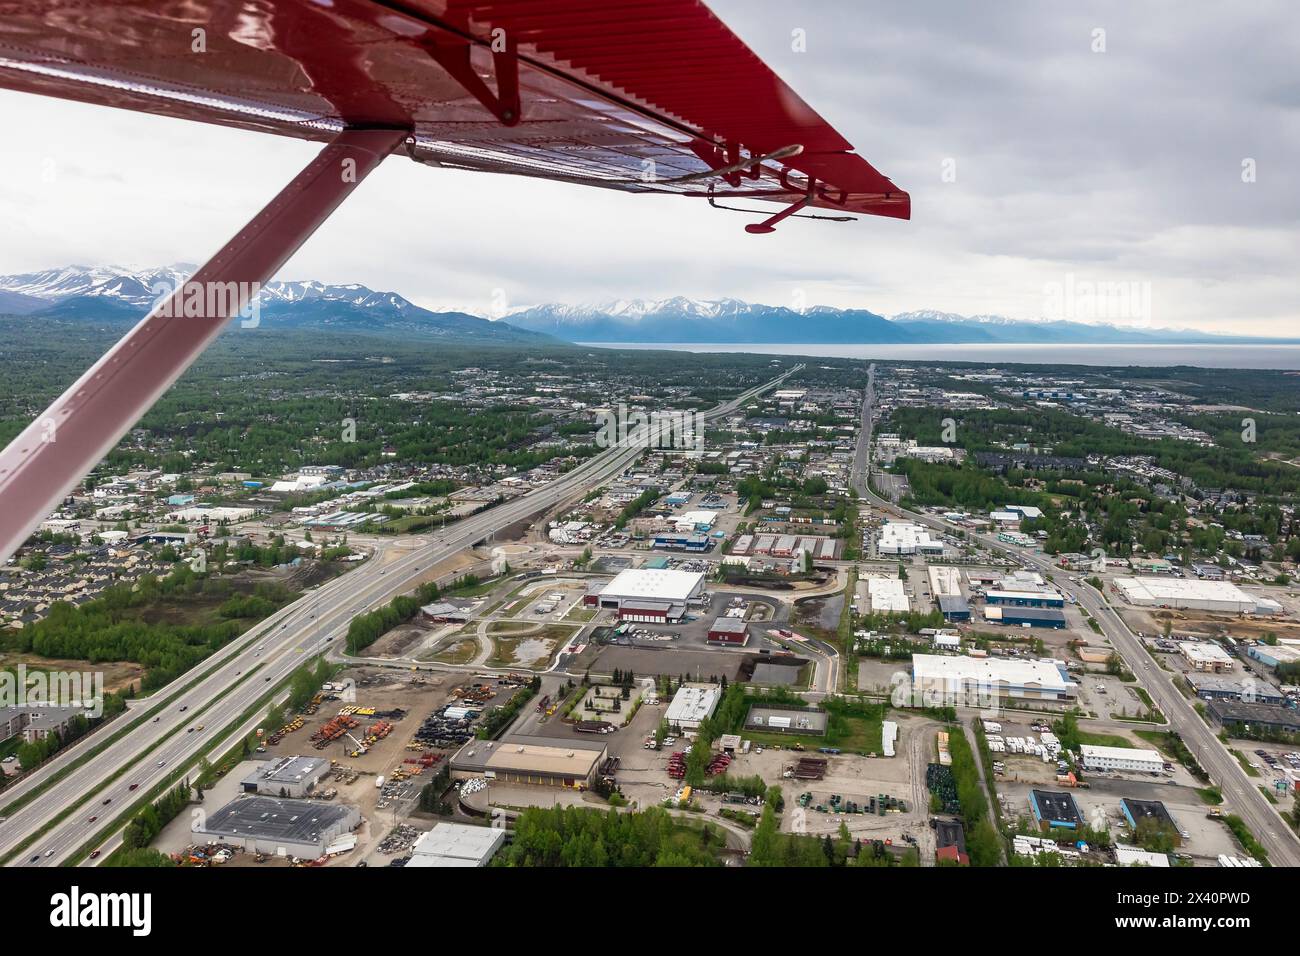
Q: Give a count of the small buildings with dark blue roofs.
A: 2